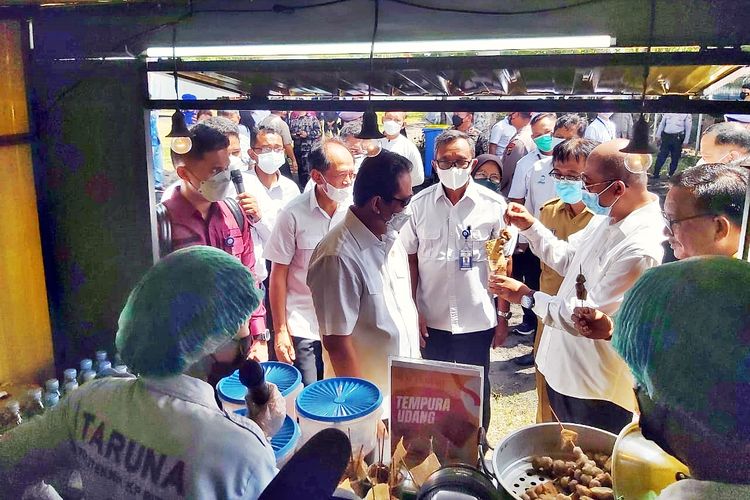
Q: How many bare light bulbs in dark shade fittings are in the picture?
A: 3